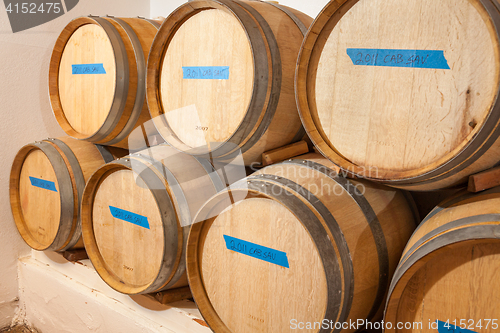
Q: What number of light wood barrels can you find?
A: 7